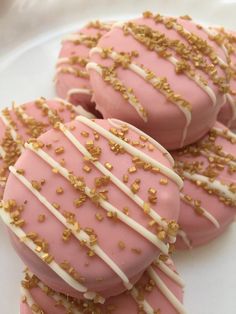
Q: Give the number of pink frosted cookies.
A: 7